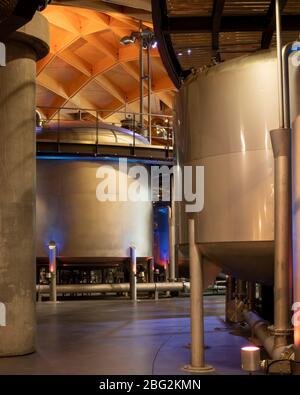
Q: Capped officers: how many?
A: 0